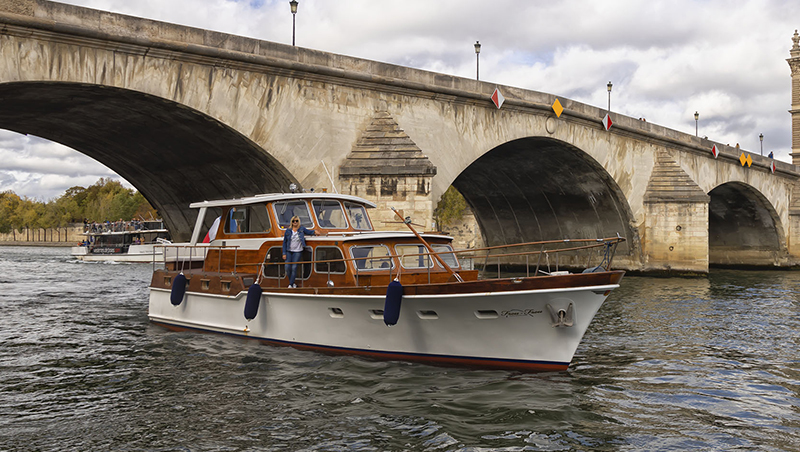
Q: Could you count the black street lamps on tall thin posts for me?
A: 5